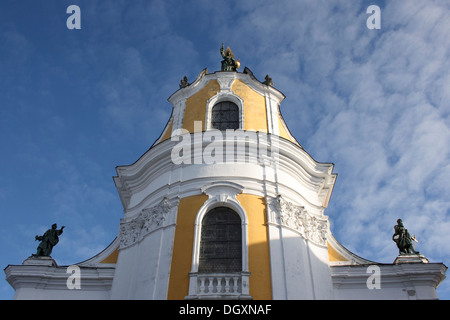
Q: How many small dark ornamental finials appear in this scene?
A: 2